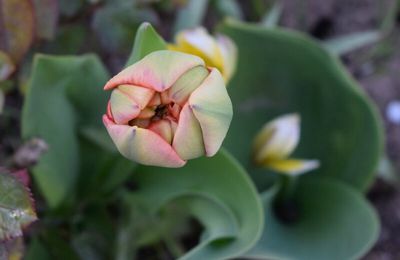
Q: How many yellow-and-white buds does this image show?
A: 2